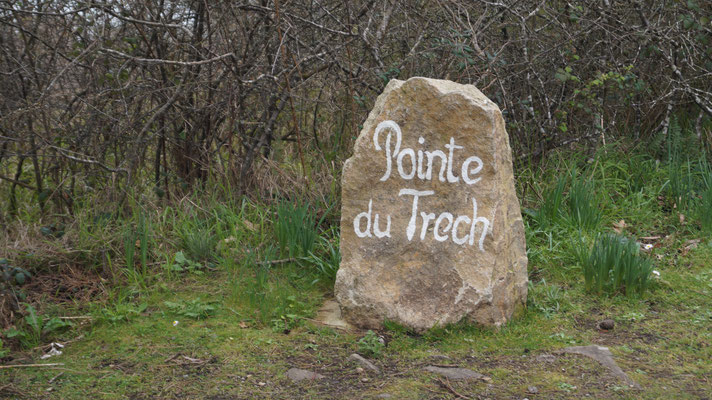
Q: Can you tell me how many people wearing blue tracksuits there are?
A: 0